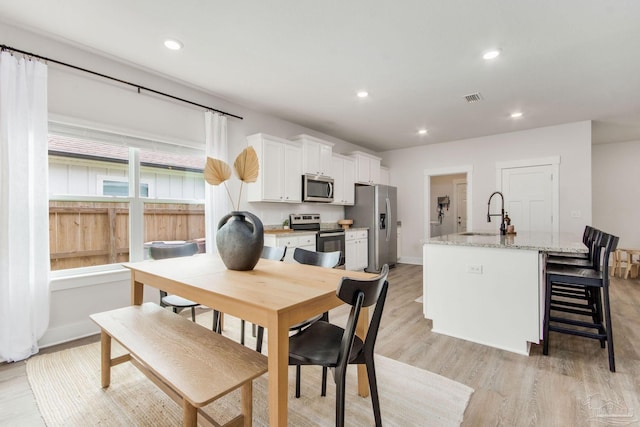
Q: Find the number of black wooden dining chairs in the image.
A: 4